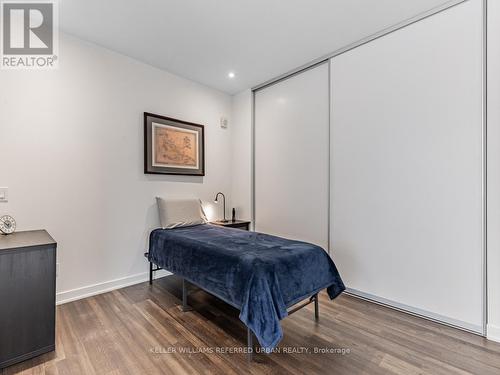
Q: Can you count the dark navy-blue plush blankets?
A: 1